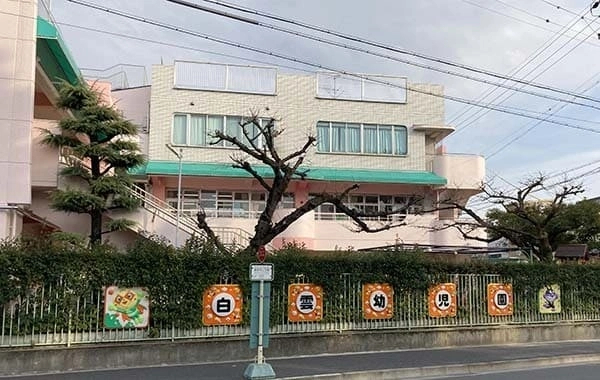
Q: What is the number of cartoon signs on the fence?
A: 2